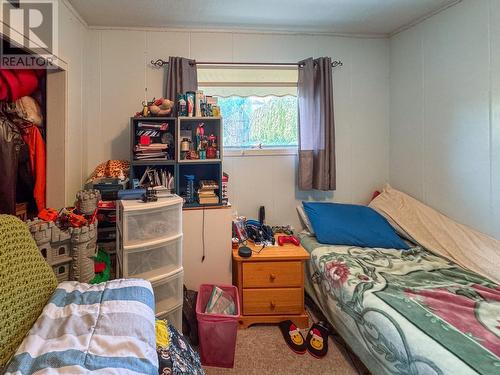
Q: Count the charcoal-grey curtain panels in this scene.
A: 2